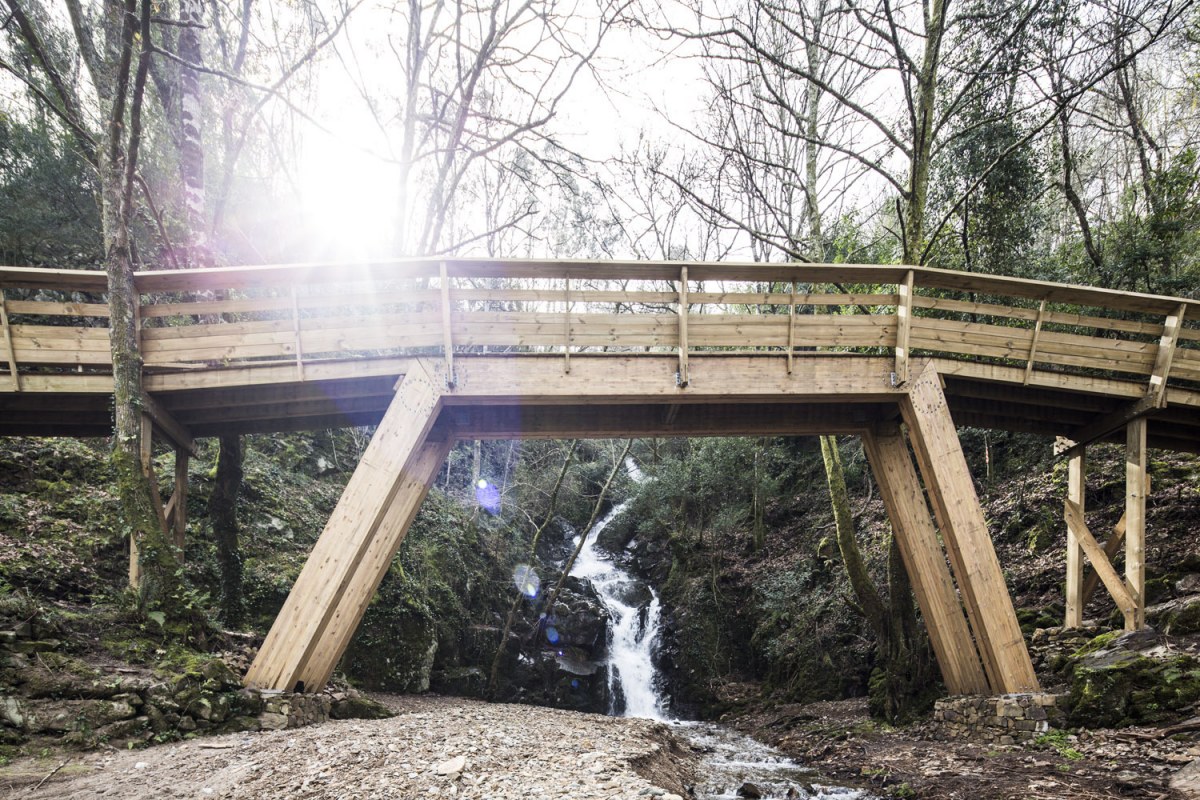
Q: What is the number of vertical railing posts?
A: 10